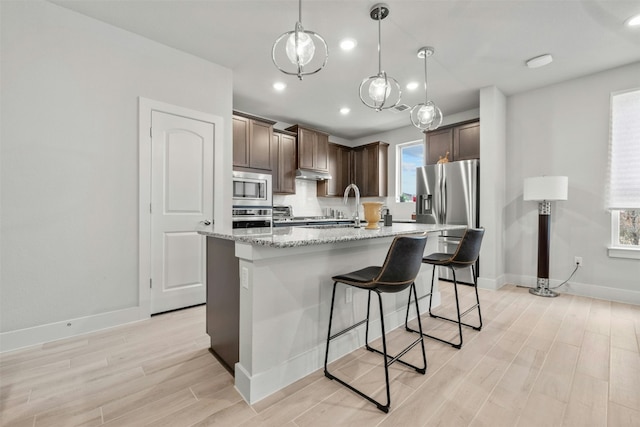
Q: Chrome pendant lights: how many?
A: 3